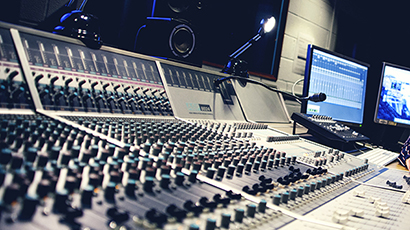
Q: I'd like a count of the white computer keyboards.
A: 1